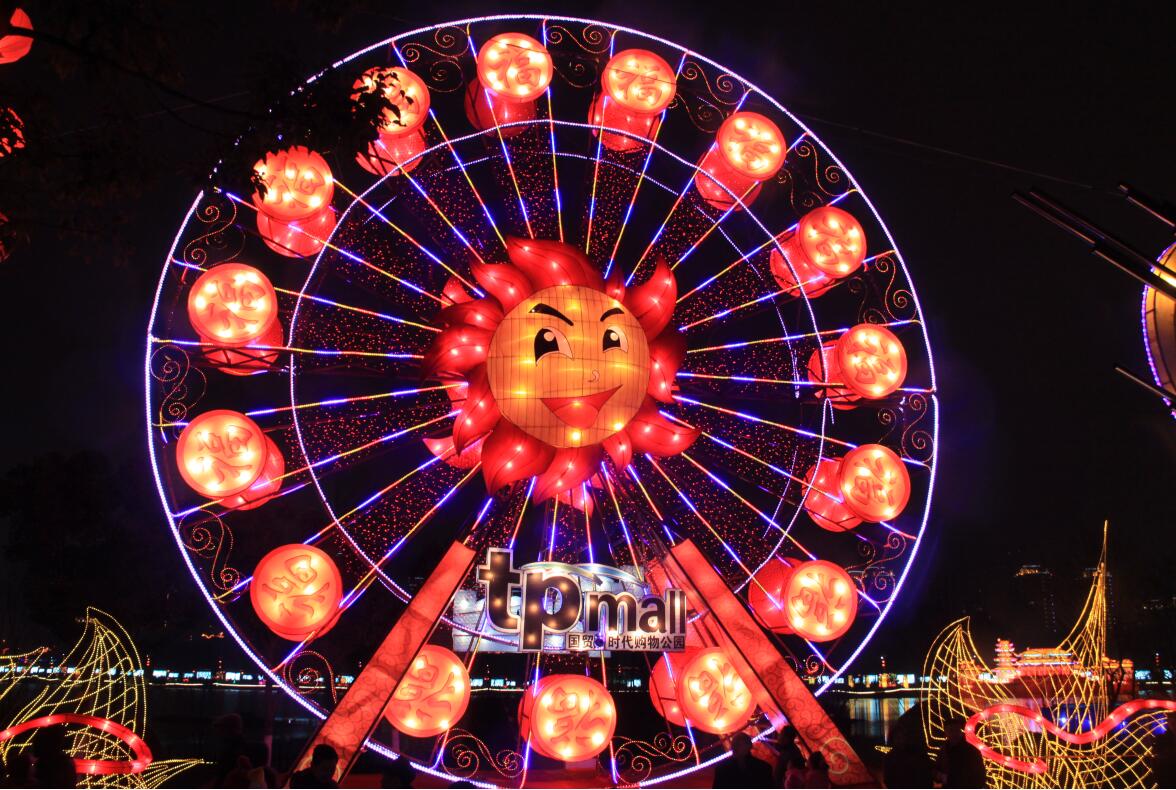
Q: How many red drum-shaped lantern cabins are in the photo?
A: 15